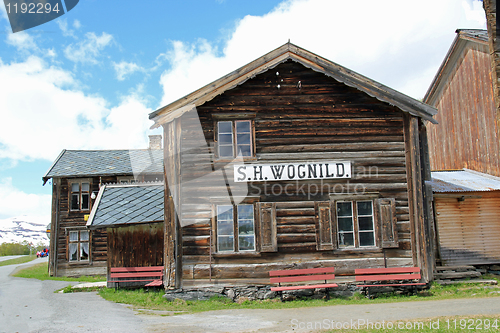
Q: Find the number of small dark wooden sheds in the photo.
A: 1